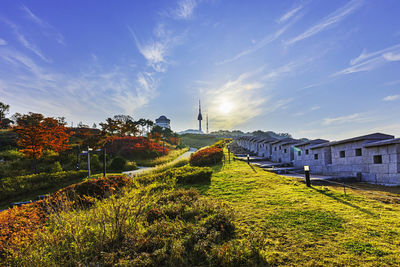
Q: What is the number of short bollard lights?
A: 2